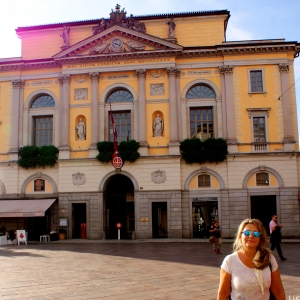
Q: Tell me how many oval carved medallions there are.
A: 2